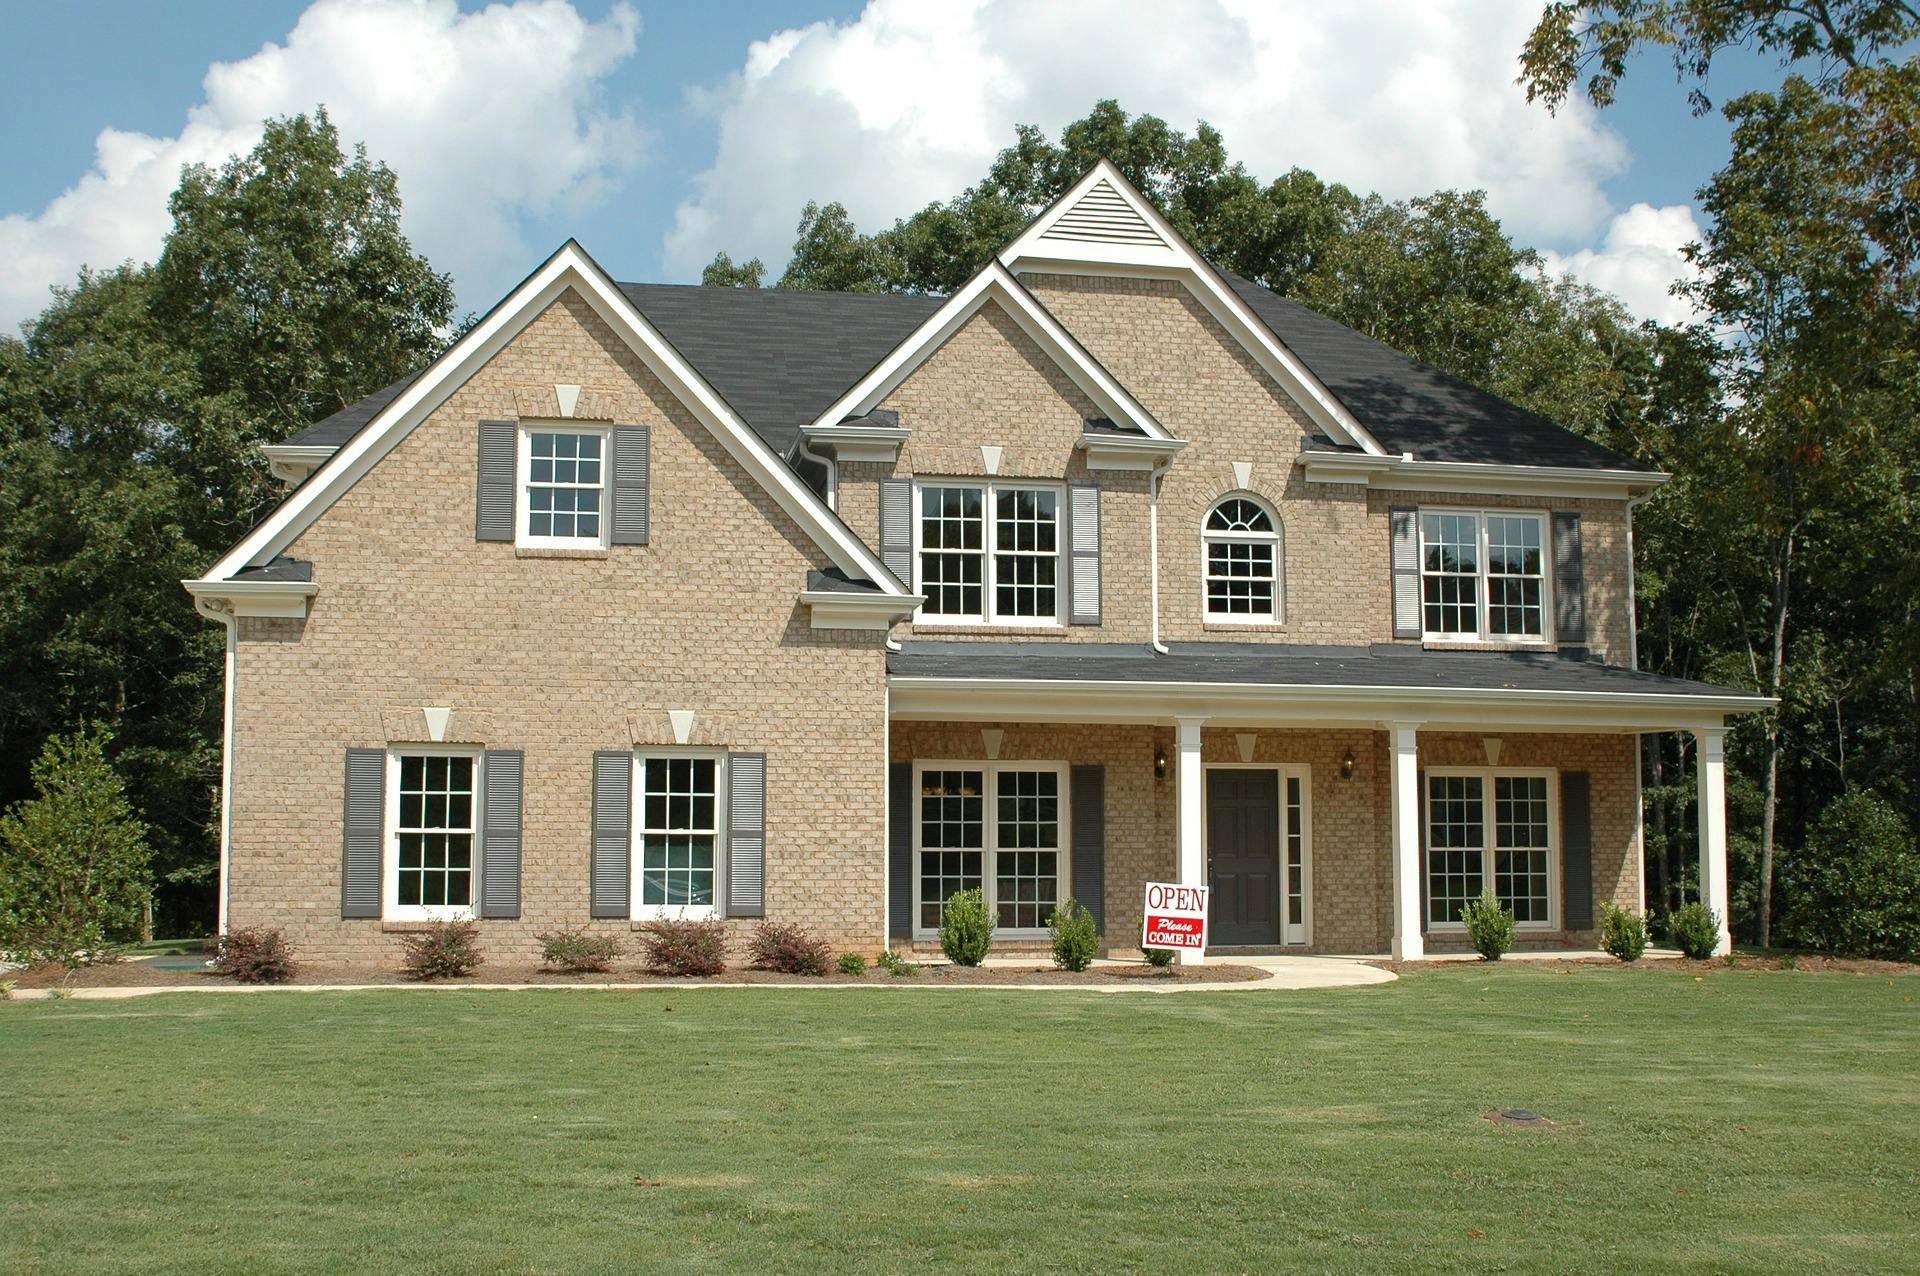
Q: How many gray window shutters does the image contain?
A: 14